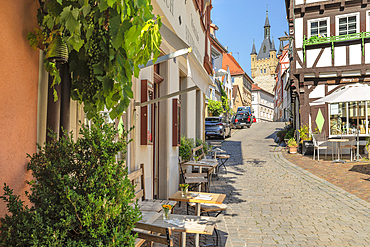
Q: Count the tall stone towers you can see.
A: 1